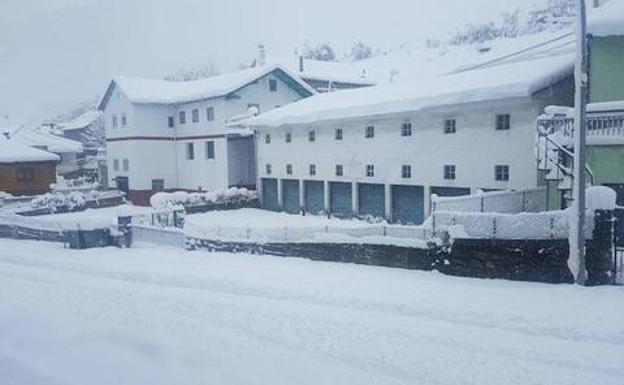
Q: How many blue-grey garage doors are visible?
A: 7